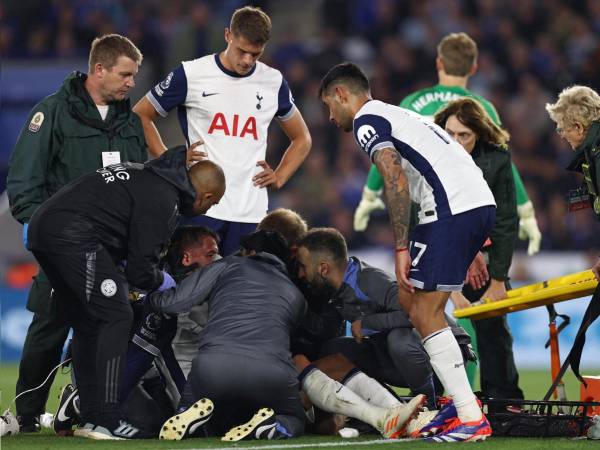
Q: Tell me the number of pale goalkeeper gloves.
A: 2